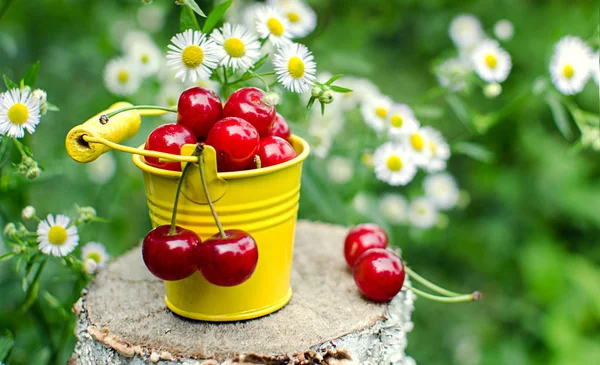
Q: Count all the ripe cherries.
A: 10